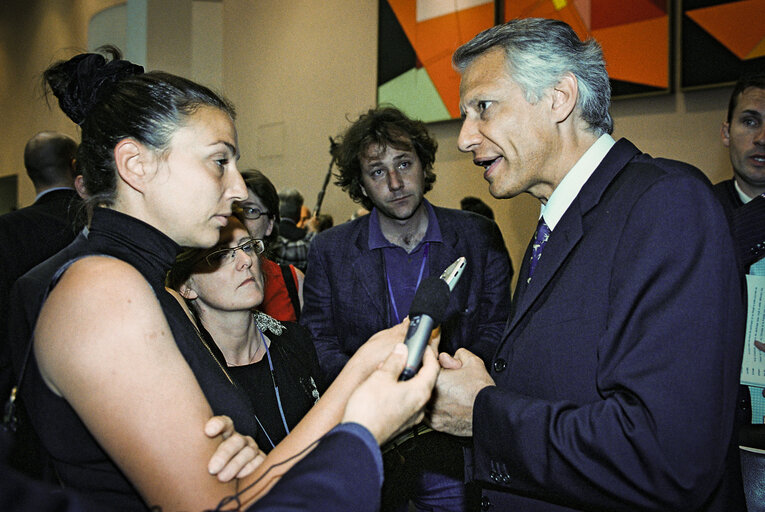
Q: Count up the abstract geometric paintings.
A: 3